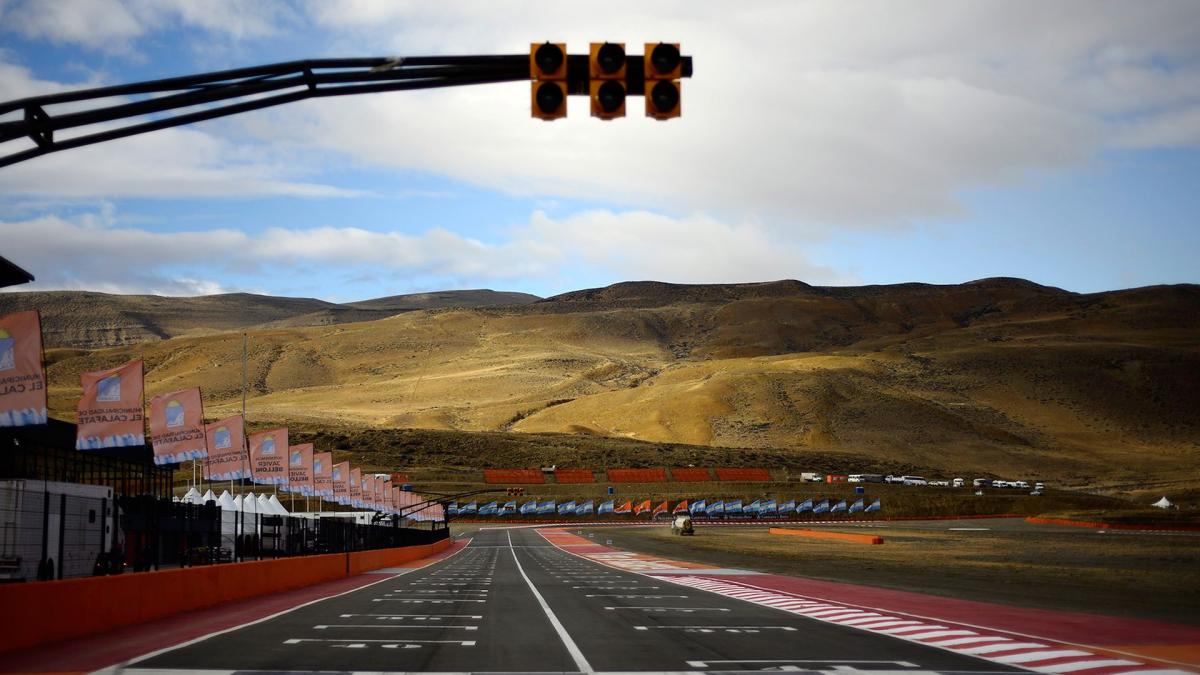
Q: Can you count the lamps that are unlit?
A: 6